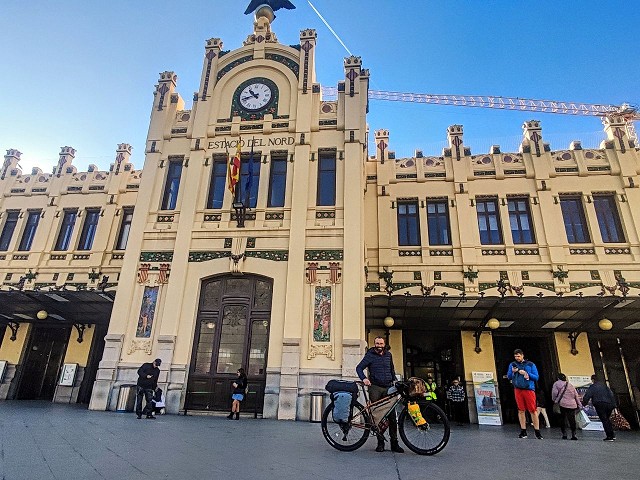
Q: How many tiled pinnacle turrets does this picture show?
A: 11